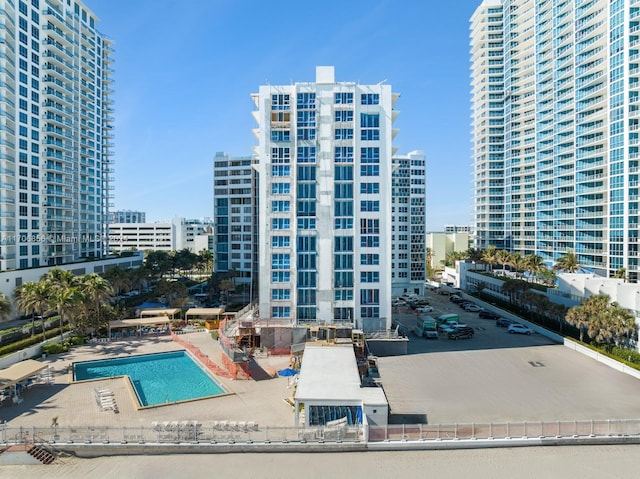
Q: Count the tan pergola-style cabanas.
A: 4